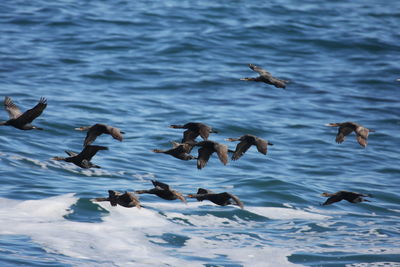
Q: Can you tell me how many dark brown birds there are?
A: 13